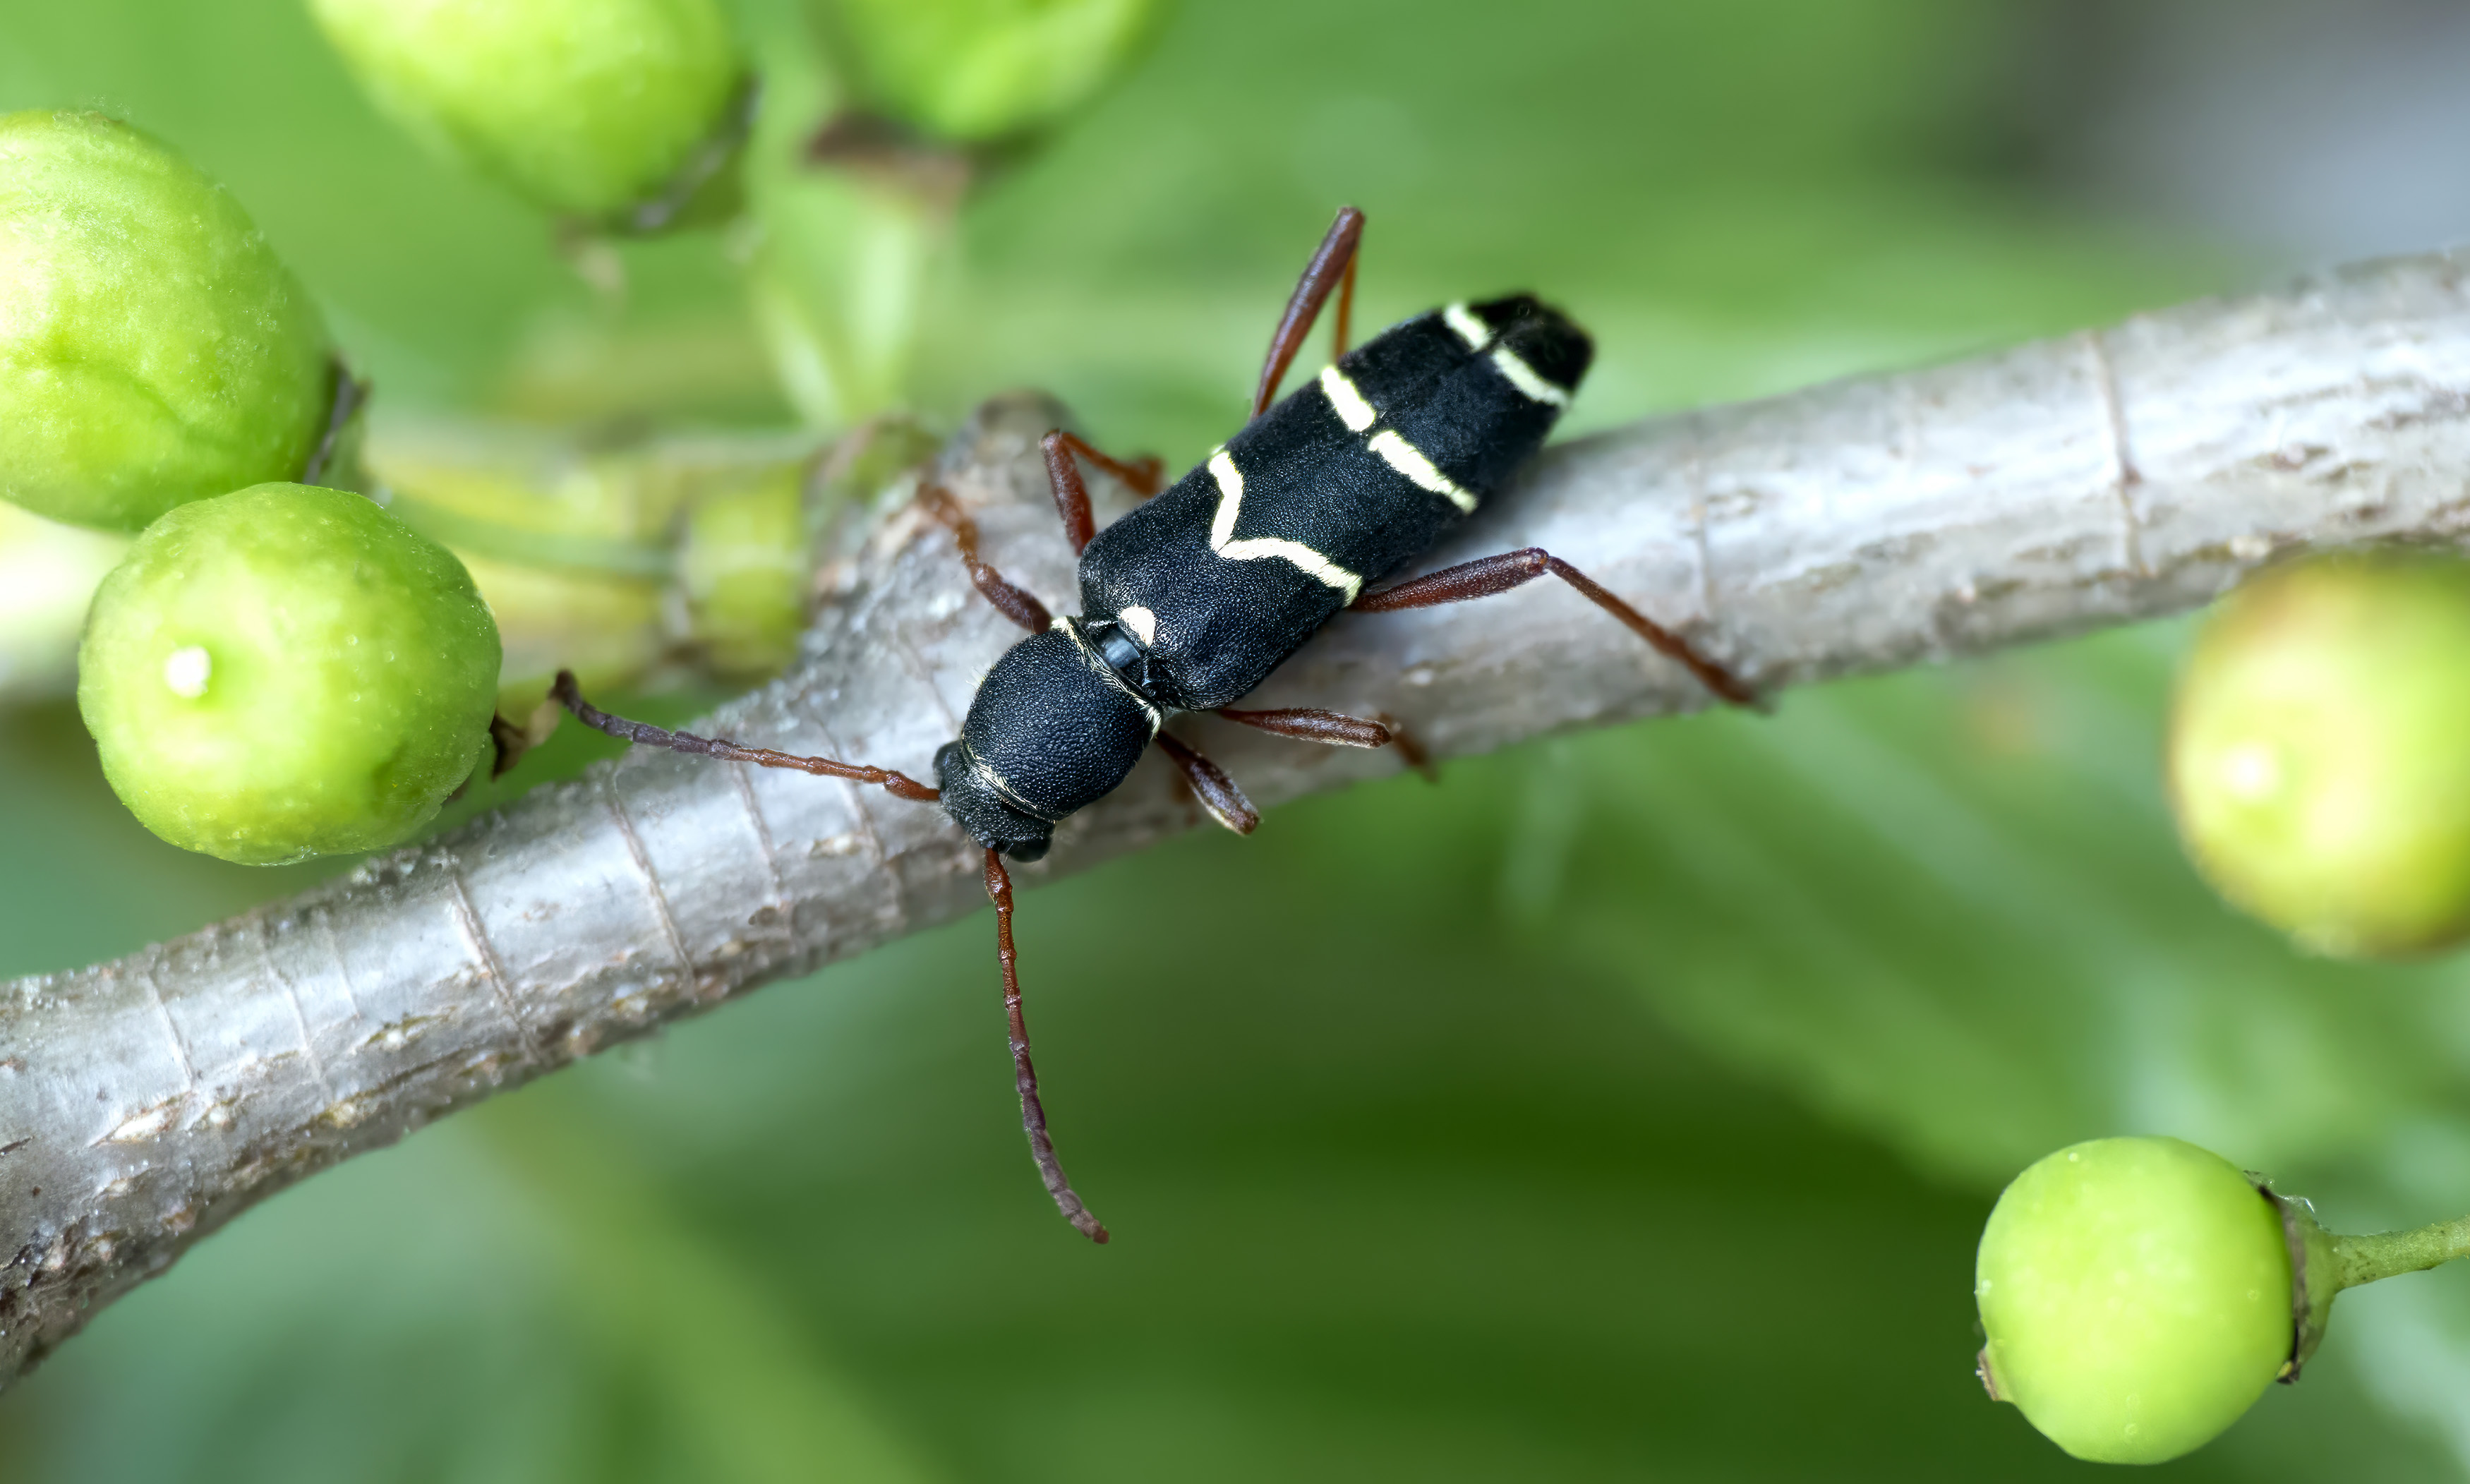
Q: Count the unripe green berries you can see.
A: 6